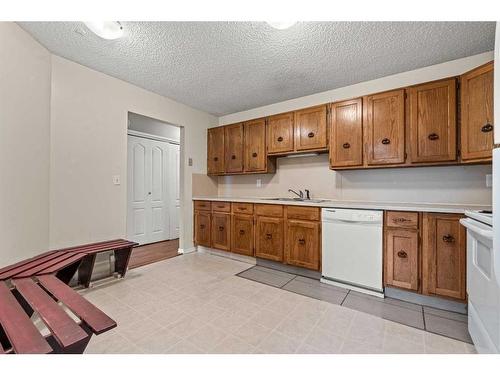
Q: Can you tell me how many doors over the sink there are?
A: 2